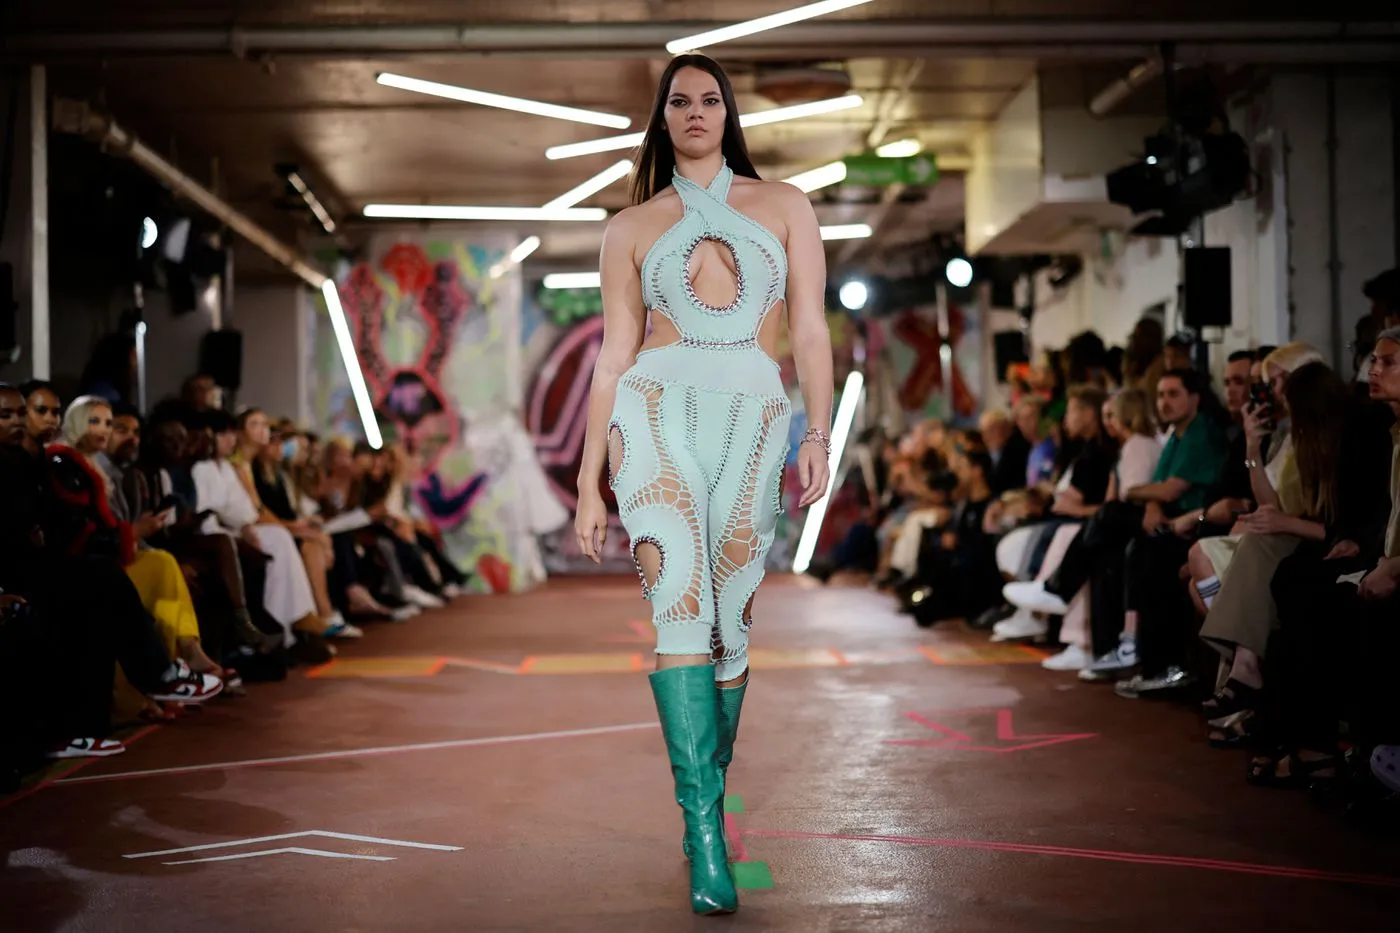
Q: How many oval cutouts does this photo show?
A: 5